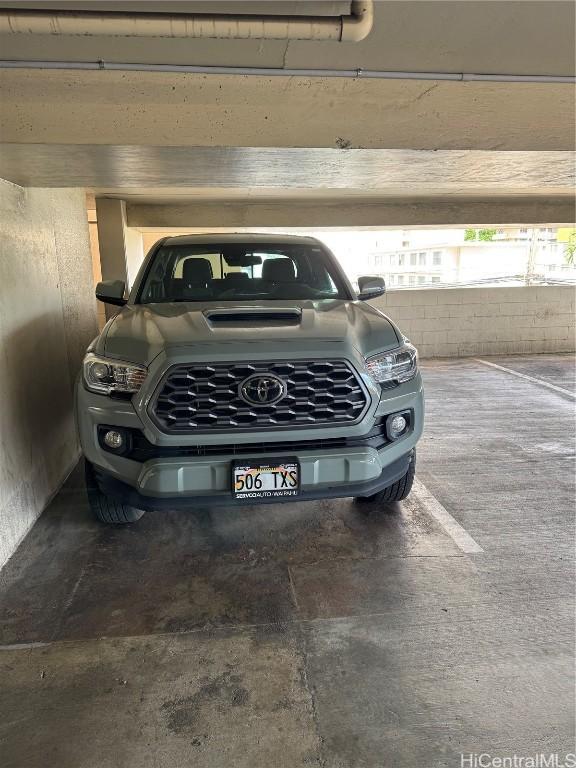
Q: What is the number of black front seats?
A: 2